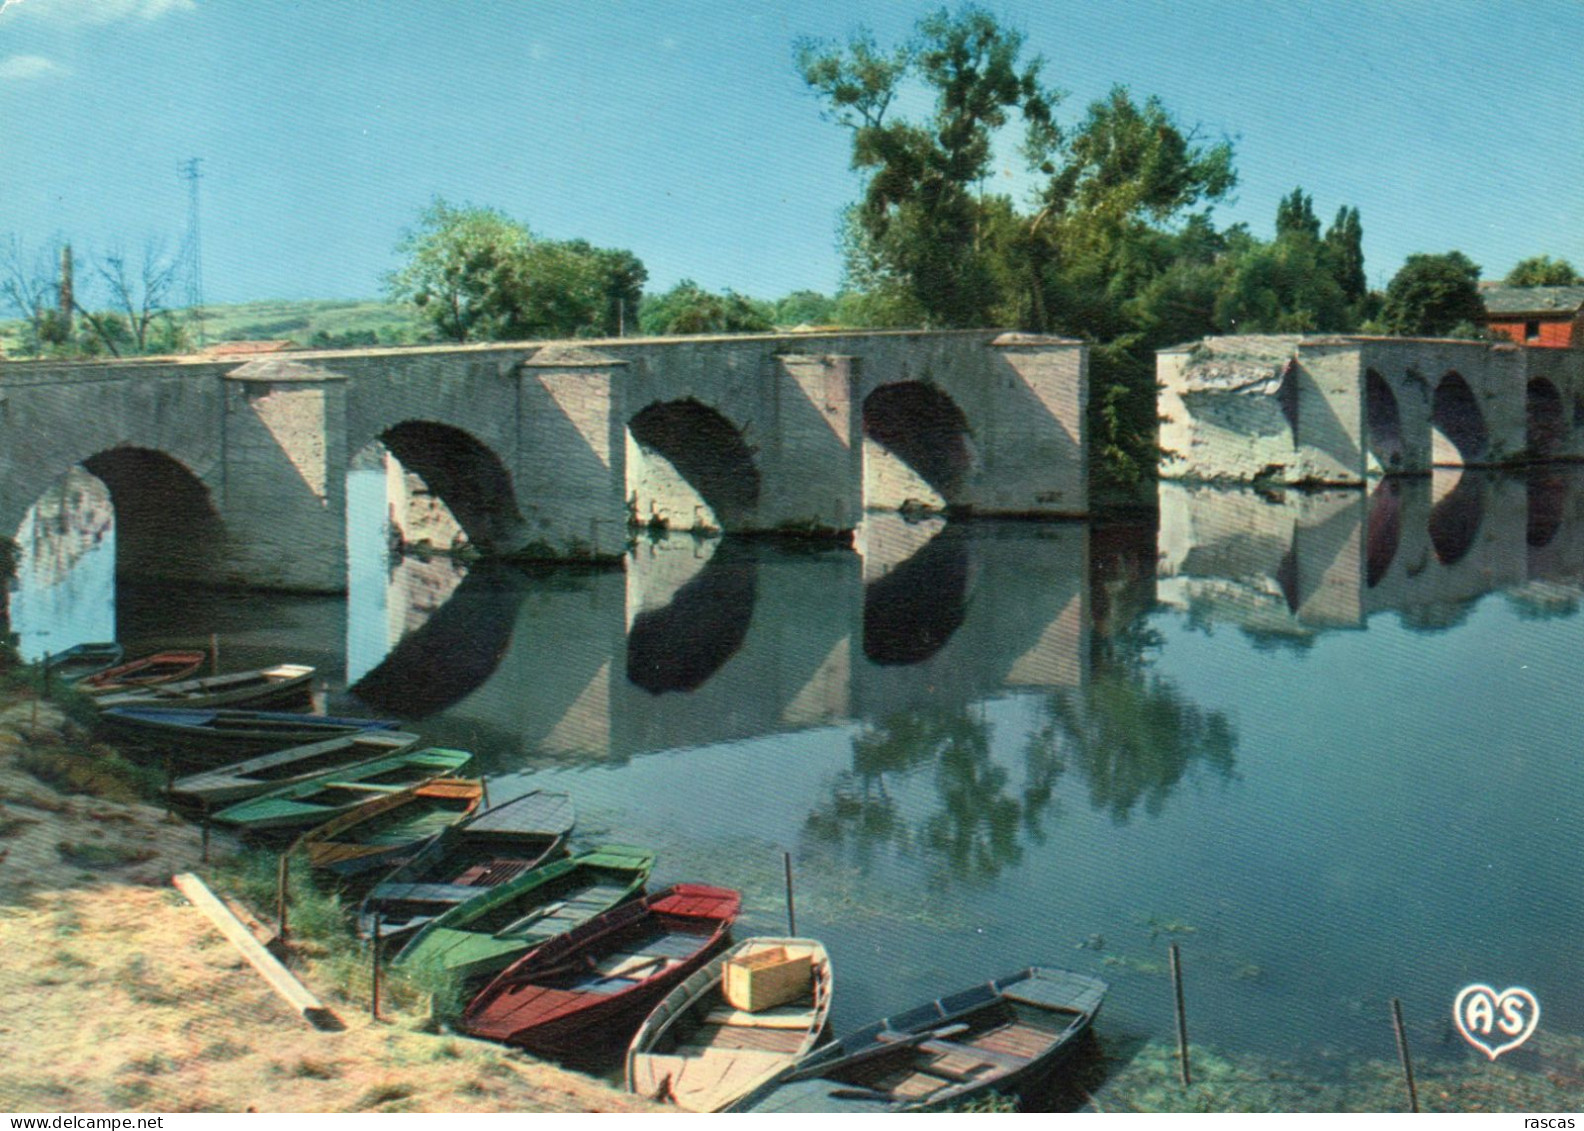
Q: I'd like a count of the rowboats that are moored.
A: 12